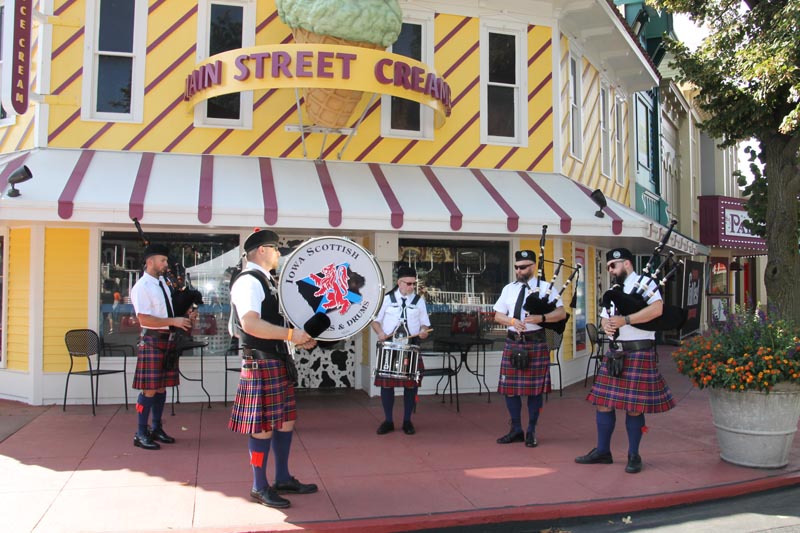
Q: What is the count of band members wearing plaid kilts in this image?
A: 5